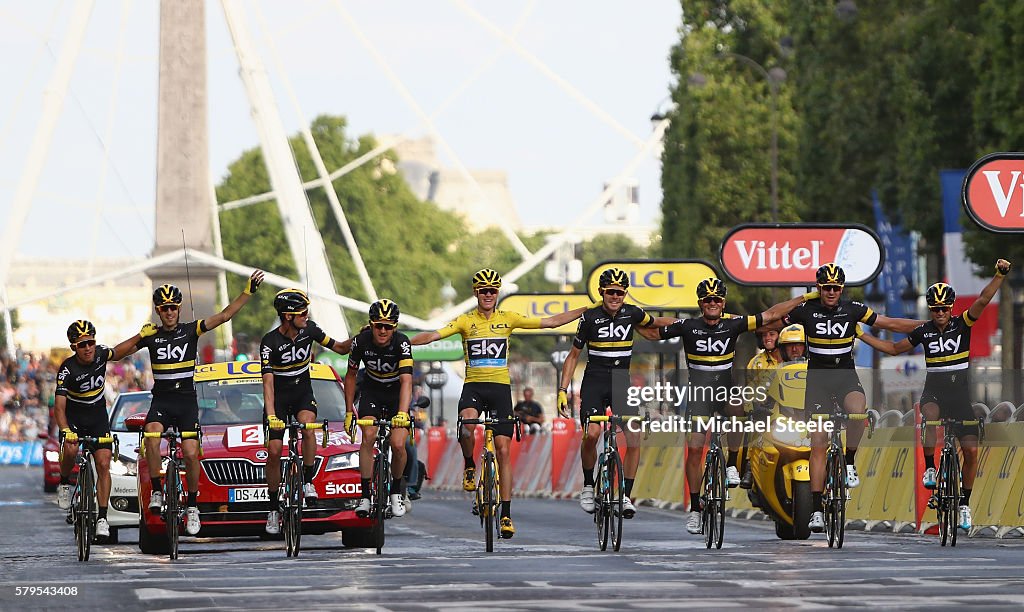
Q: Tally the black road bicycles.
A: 8